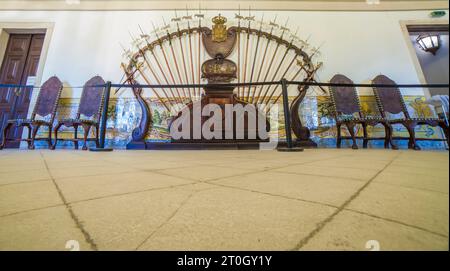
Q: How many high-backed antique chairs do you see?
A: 4